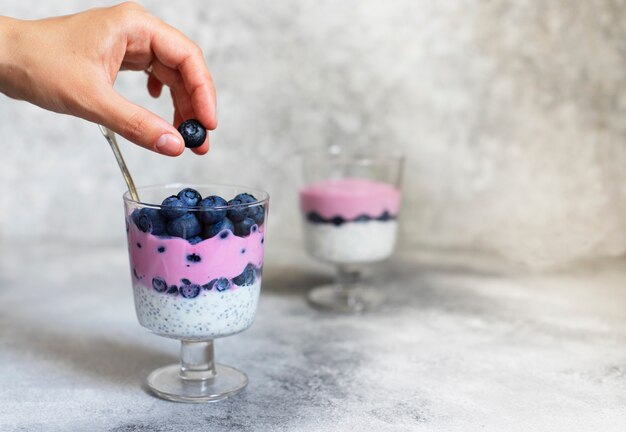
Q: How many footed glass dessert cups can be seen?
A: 2